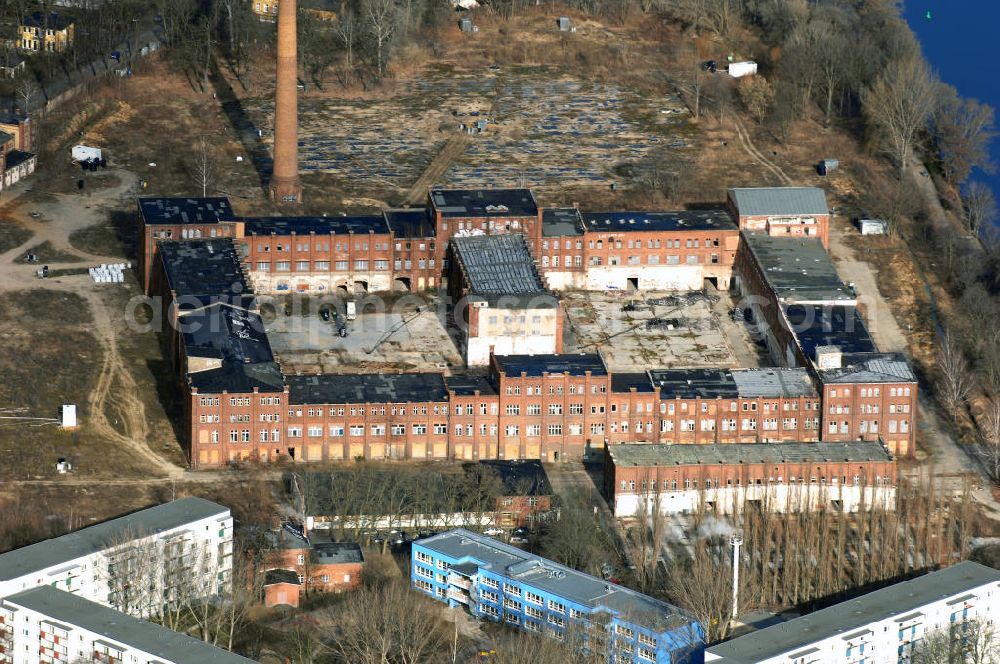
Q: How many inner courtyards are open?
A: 2